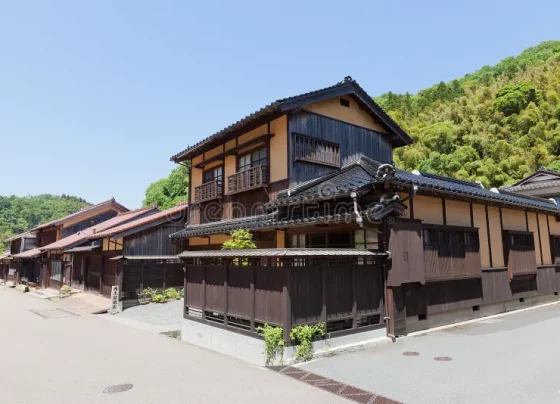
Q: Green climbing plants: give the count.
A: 2